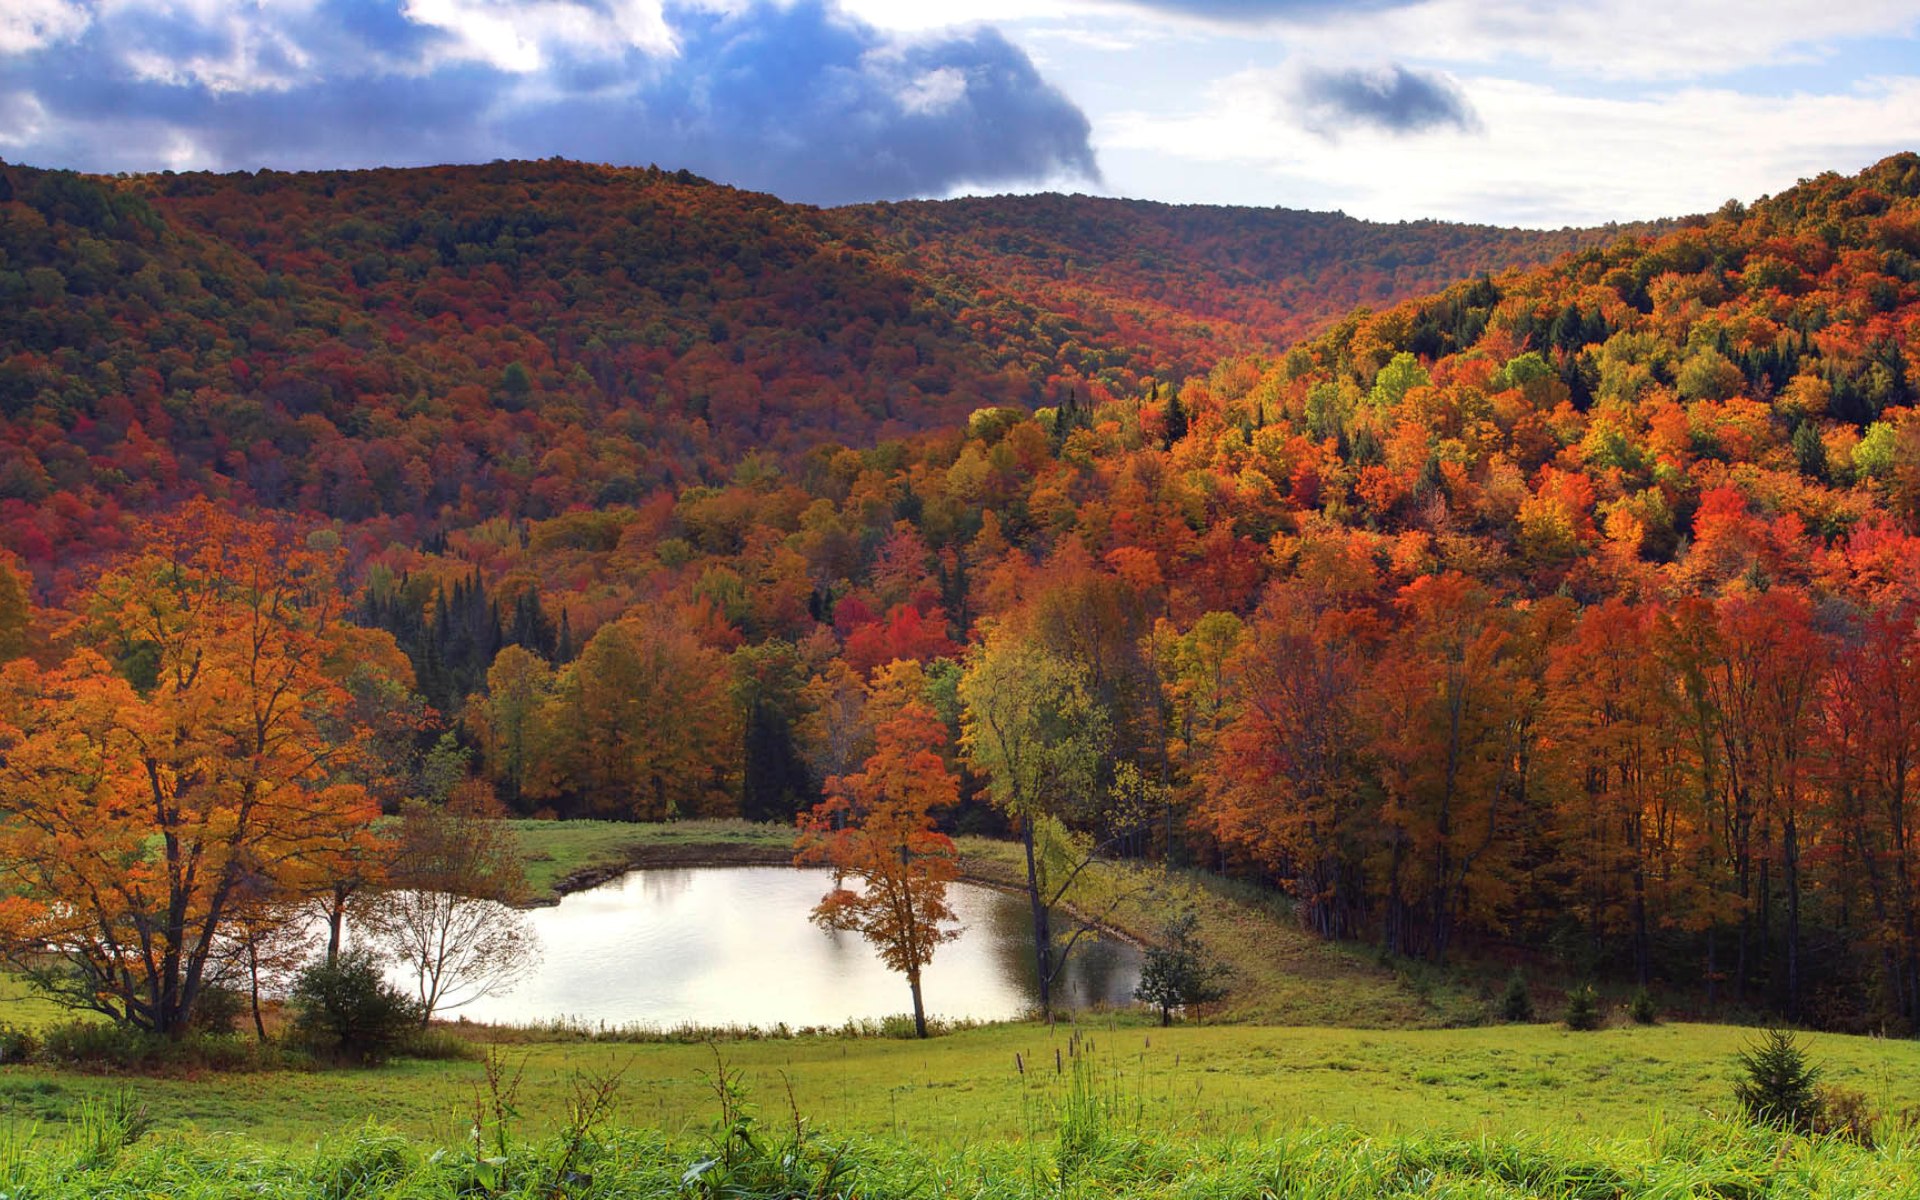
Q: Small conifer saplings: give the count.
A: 4